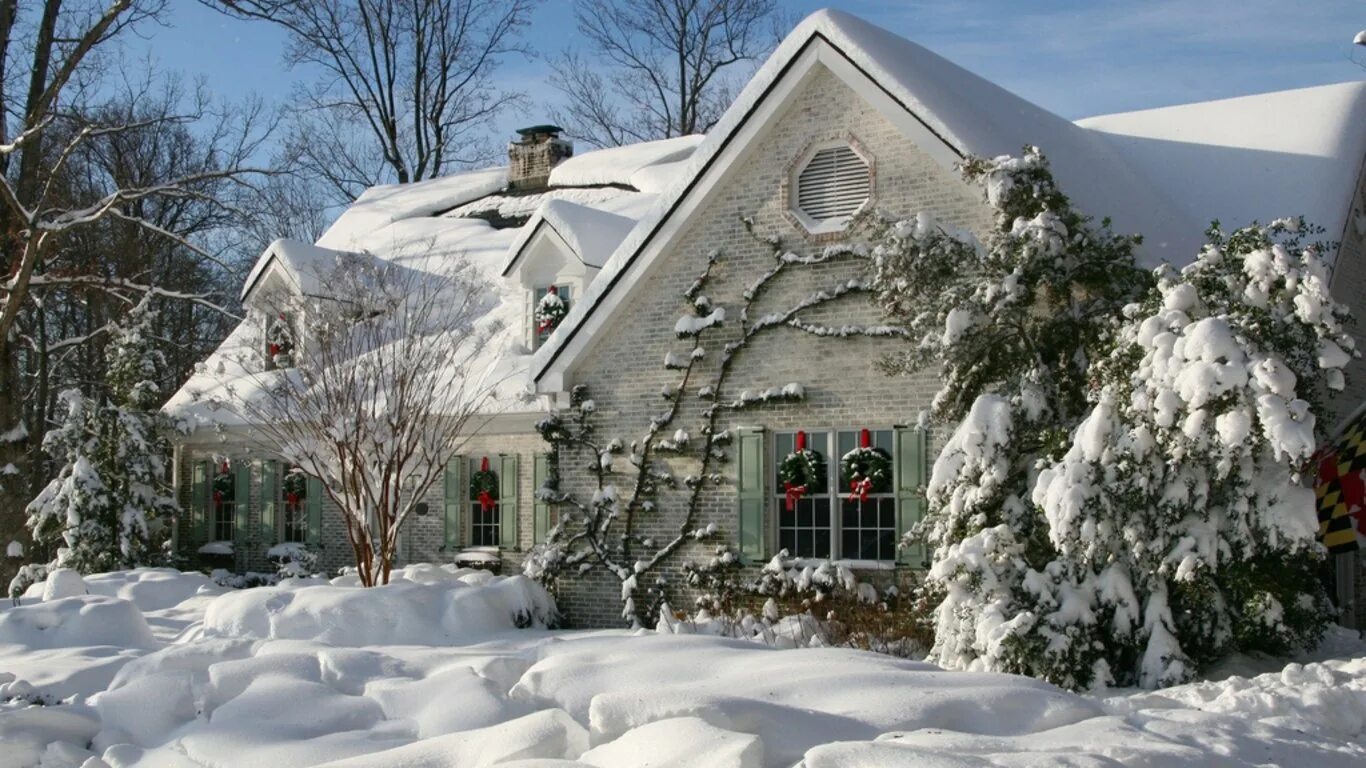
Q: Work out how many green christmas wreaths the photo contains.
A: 7